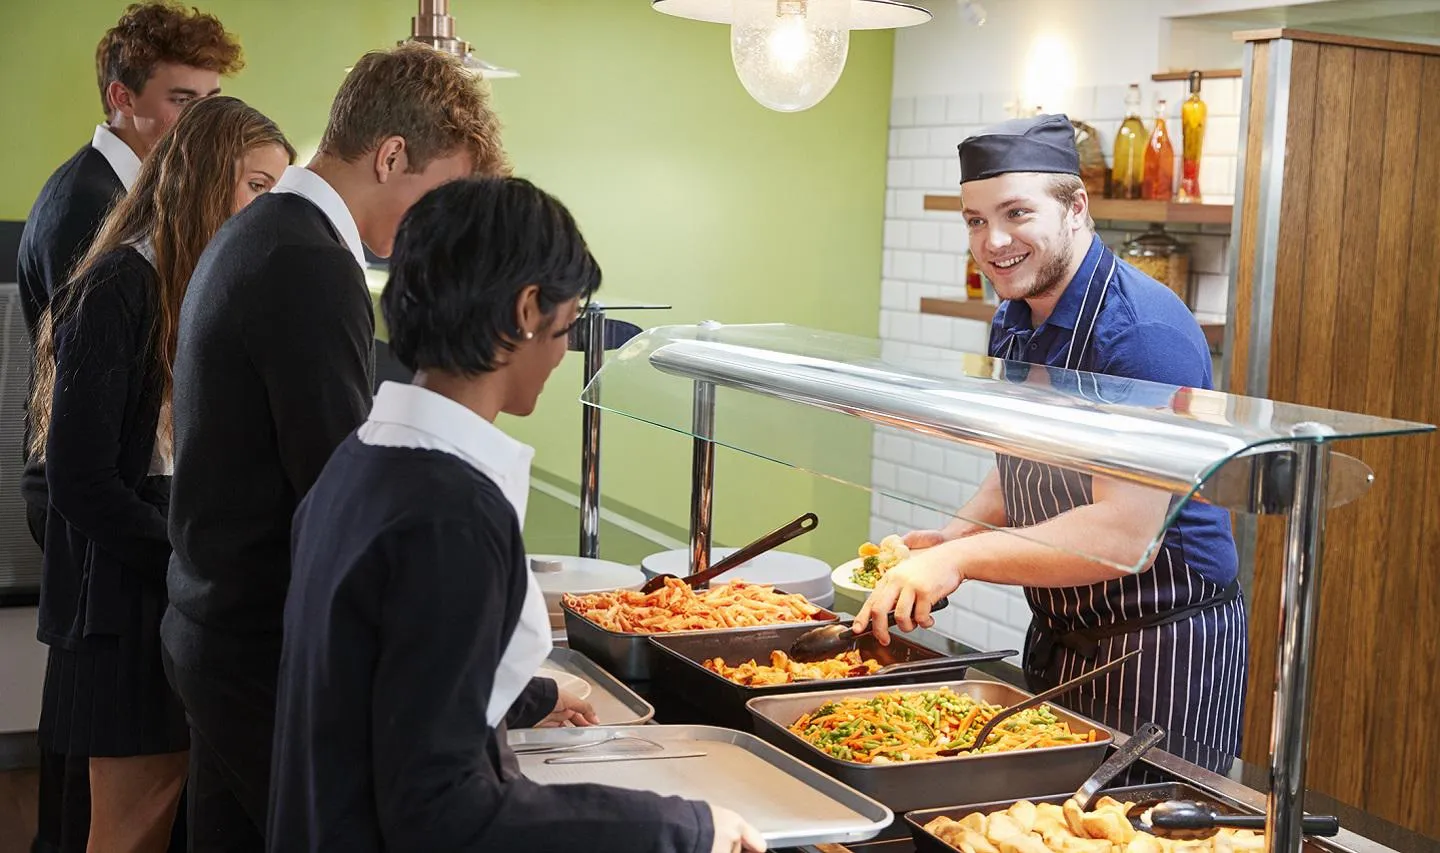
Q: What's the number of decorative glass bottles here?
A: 3